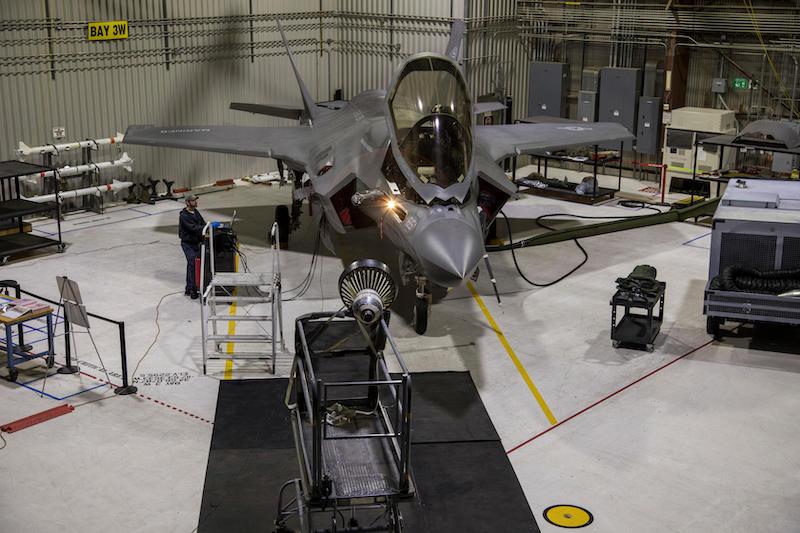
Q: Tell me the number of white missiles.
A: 3